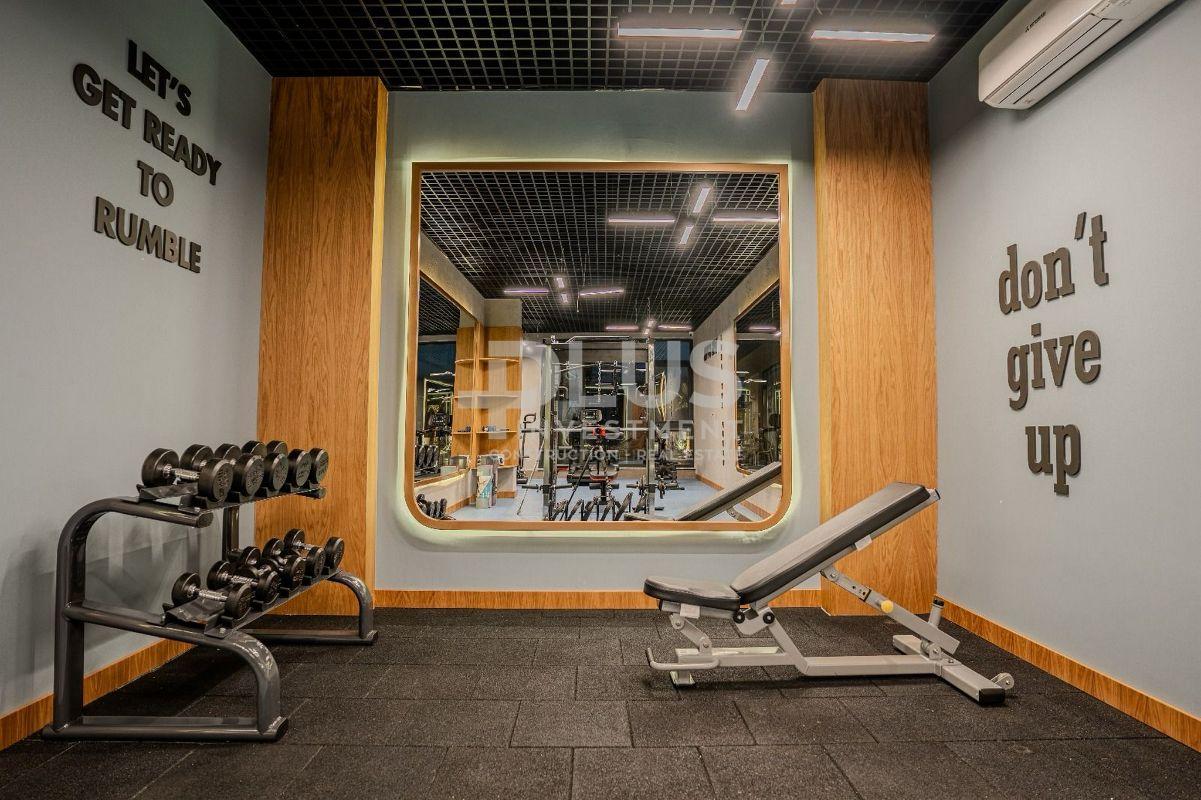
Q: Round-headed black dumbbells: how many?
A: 10